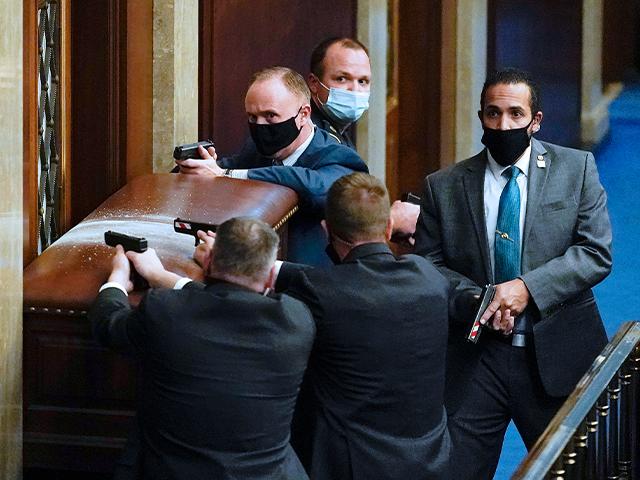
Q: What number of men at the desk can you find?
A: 5